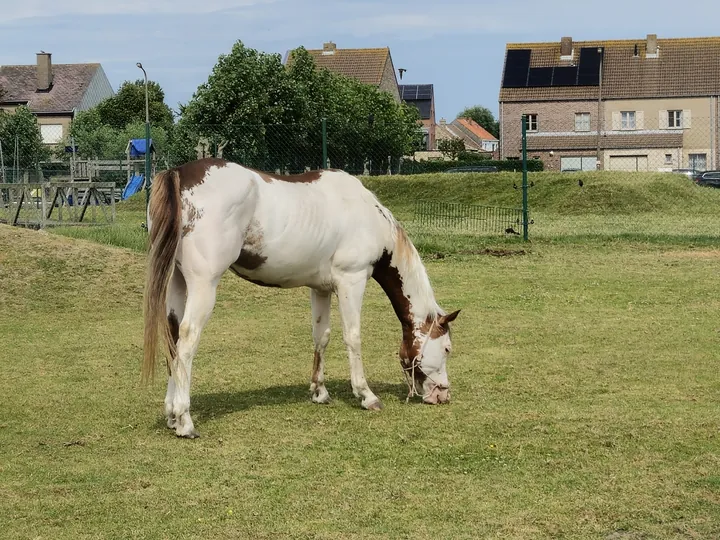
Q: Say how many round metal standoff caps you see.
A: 0